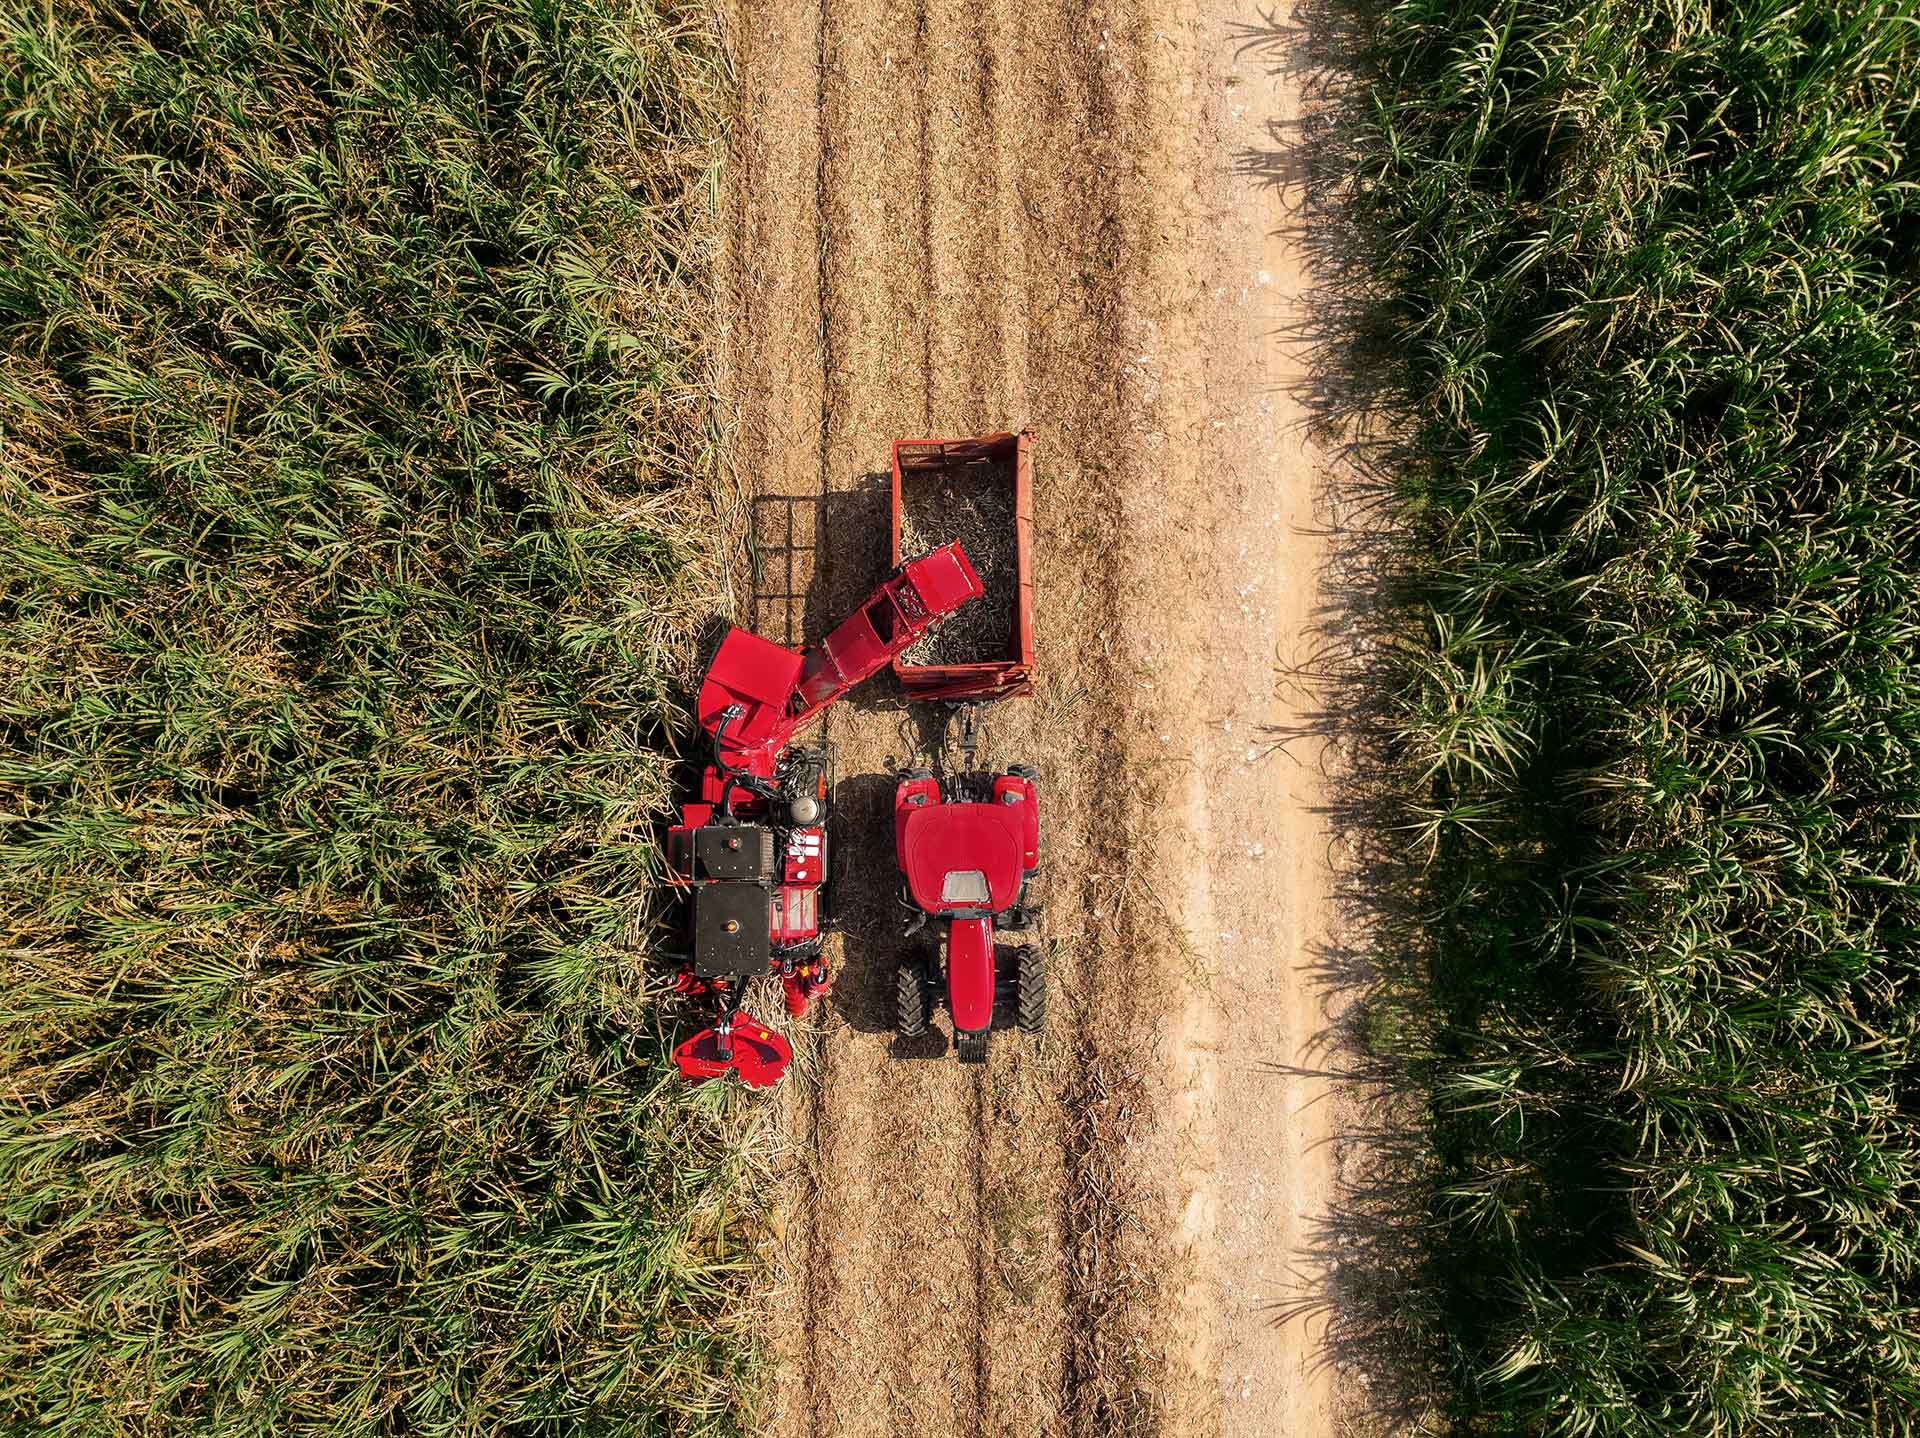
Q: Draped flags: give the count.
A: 0